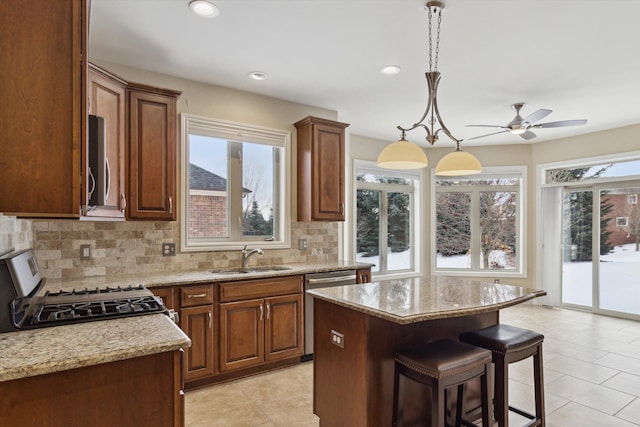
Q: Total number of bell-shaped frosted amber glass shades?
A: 2